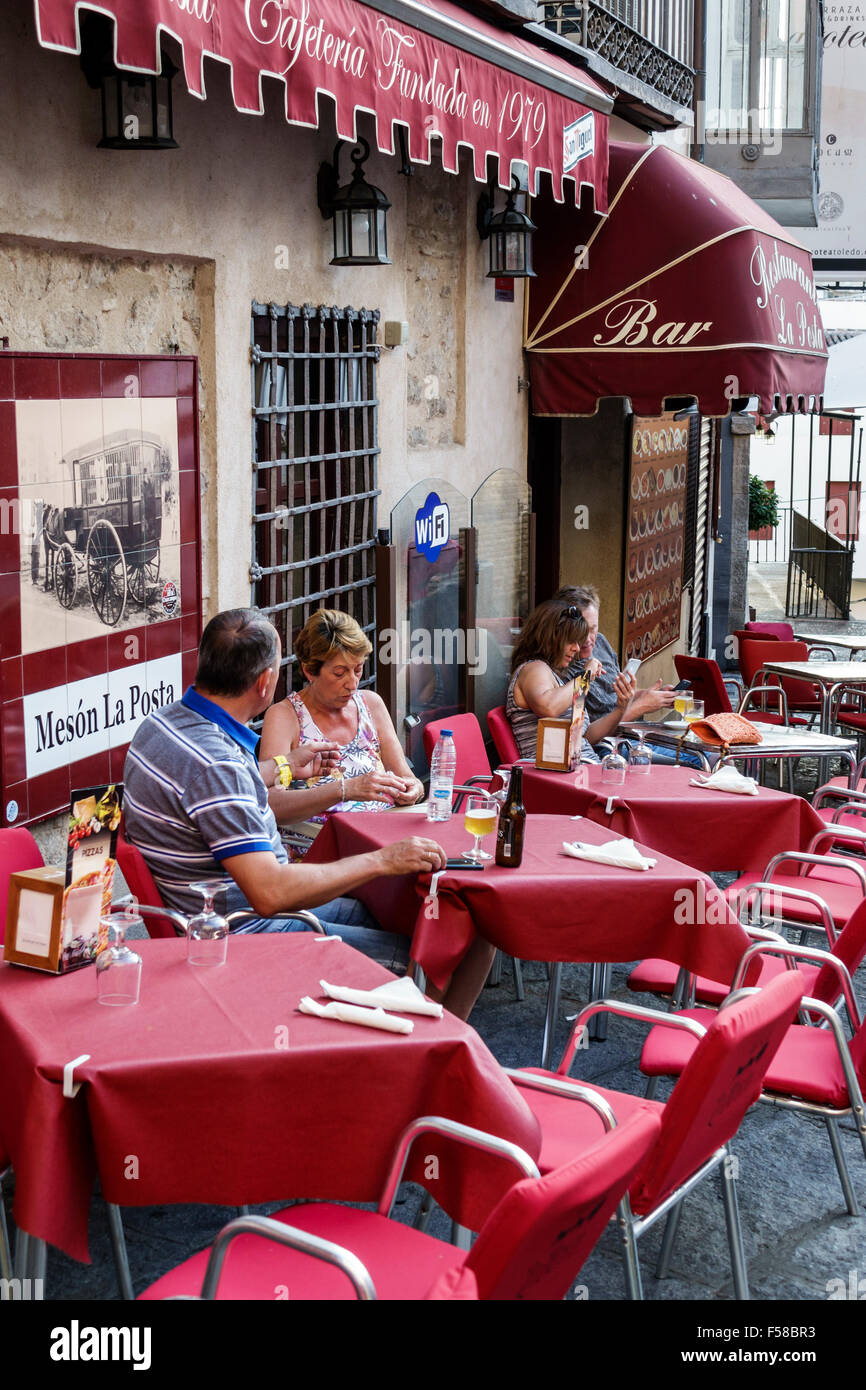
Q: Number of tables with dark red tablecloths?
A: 3